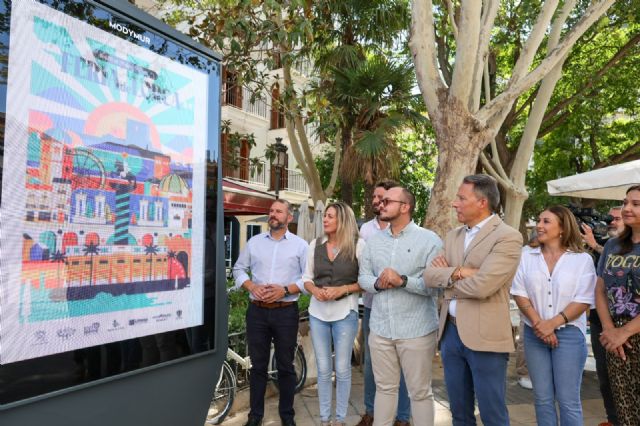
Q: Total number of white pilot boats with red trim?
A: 0